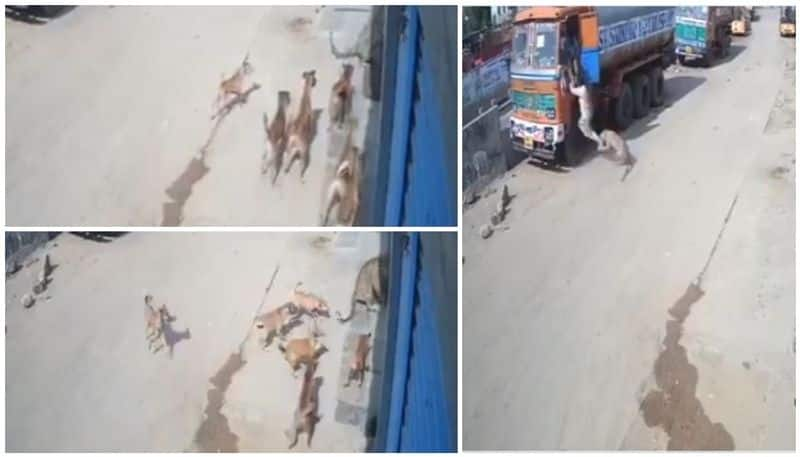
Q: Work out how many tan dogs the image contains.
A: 11